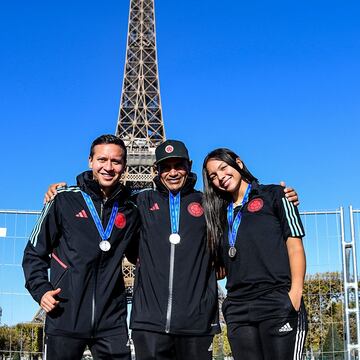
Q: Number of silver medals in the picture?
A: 3